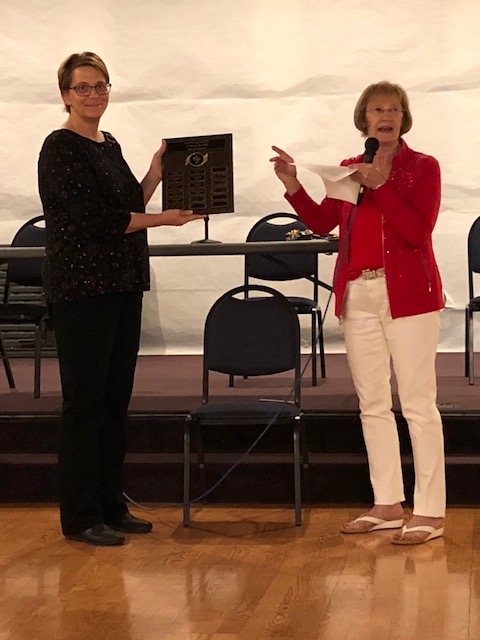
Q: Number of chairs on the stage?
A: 3